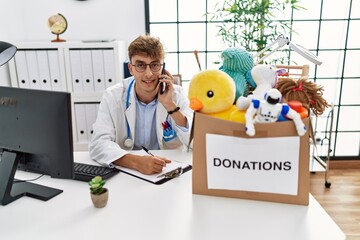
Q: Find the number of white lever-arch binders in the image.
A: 10